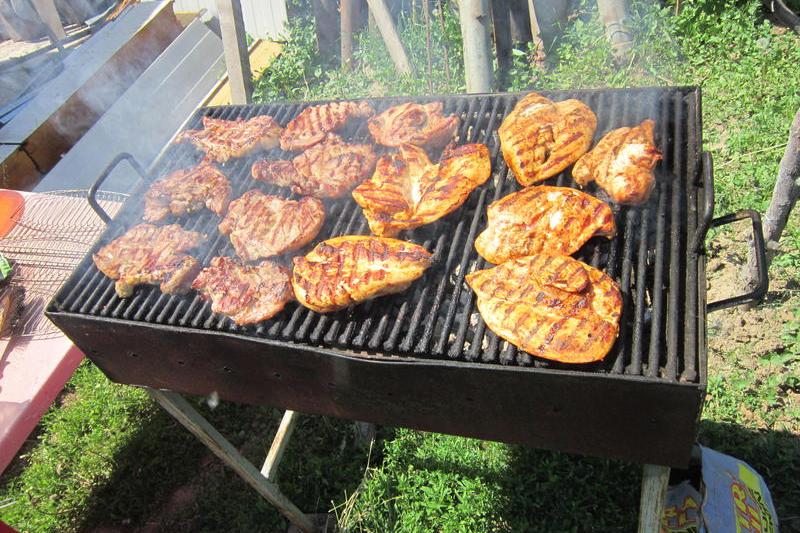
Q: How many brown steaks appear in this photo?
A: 8